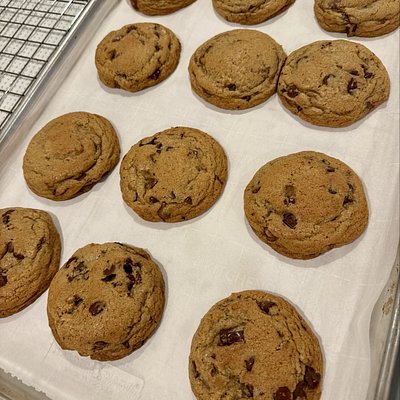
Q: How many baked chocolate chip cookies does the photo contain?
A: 12